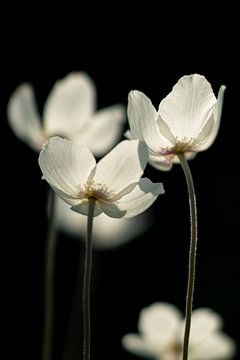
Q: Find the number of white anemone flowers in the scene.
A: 5